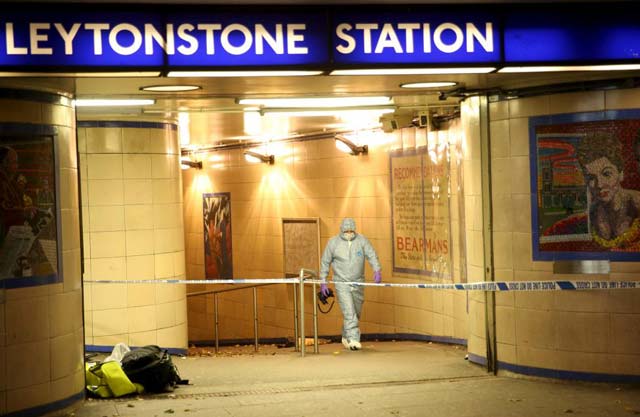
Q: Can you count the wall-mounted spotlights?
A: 3